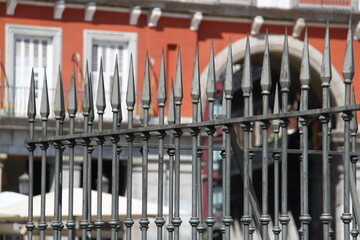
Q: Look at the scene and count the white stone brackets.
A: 9